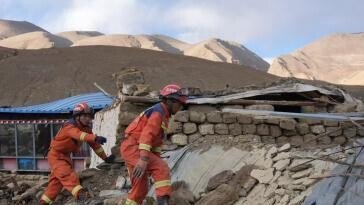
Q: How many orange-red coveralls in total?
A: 2